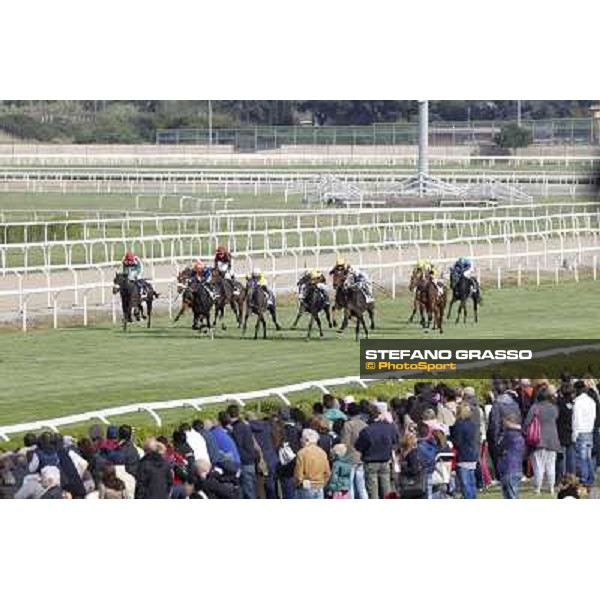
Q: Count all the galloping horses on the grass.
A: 11